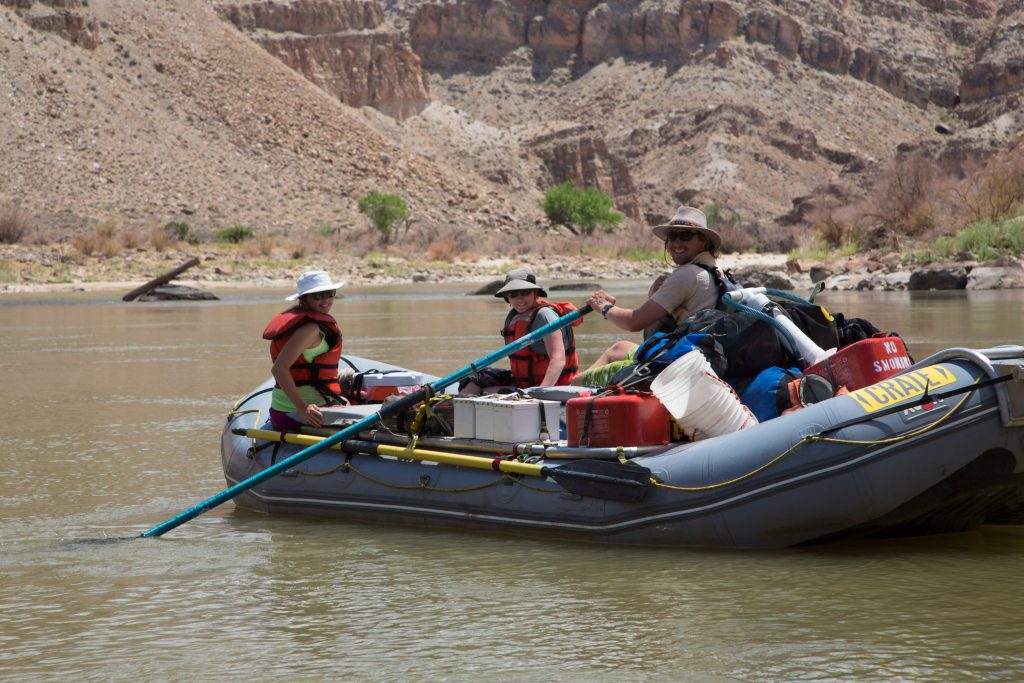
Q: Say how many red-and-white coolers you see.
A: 1